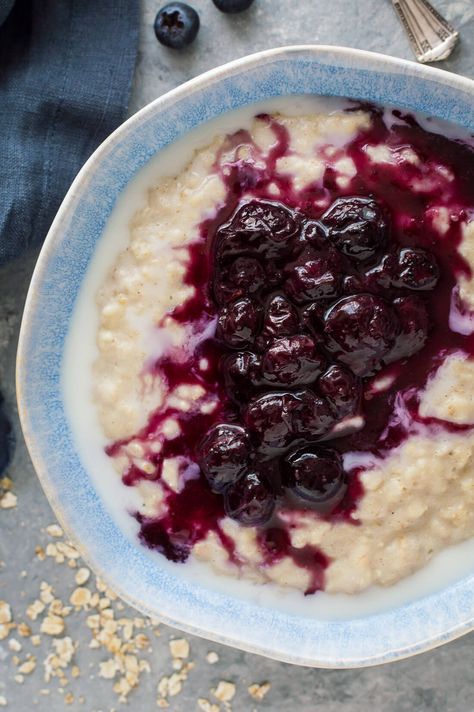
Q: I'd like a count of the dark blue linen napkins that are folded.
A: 1